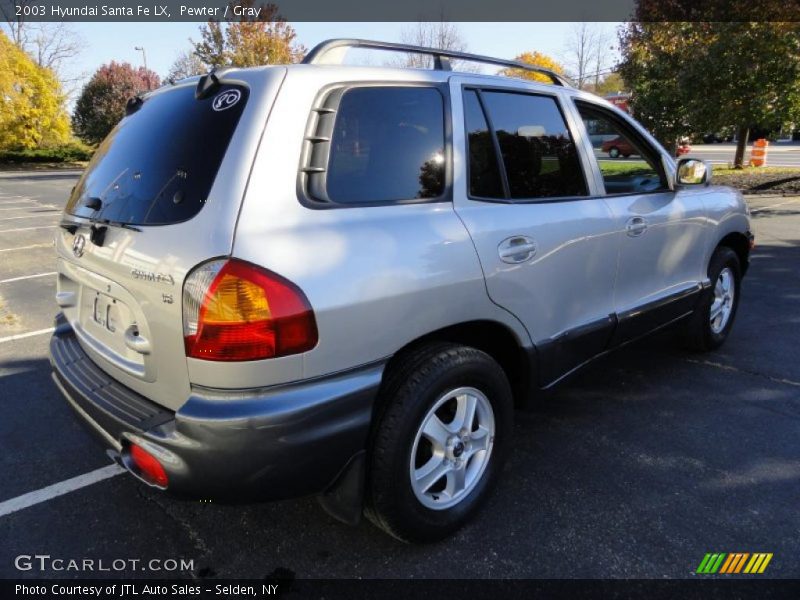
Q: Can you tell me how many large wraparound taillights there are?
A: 1